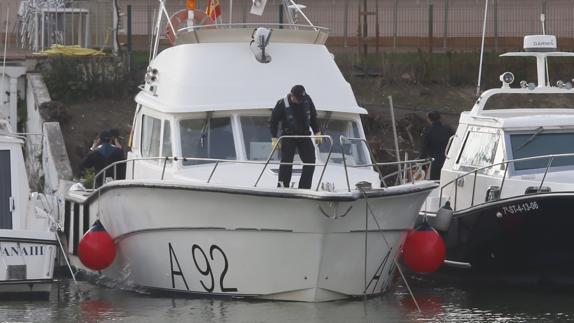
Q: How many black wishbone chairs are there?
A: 0